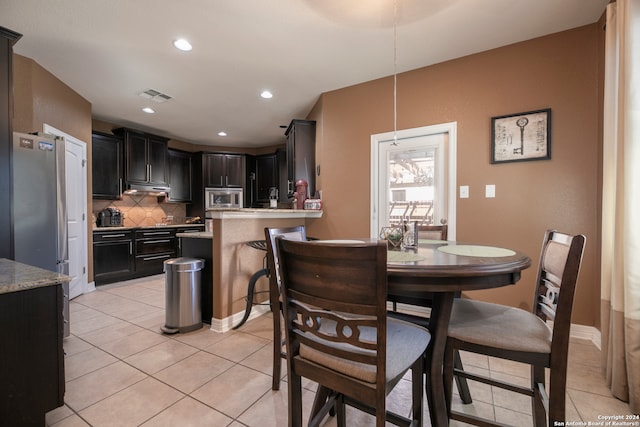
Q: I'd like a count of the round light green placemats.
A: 4